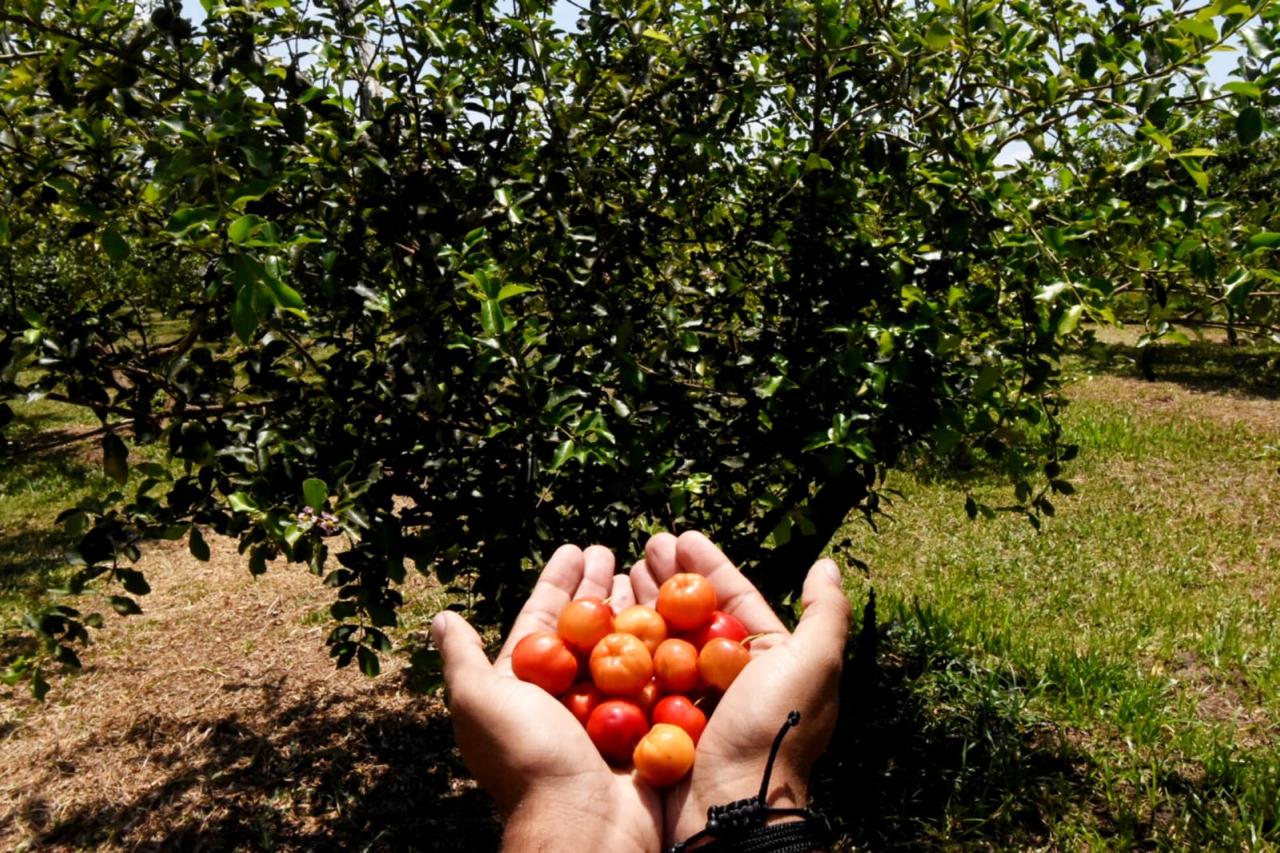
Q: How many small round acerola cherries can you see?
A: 13